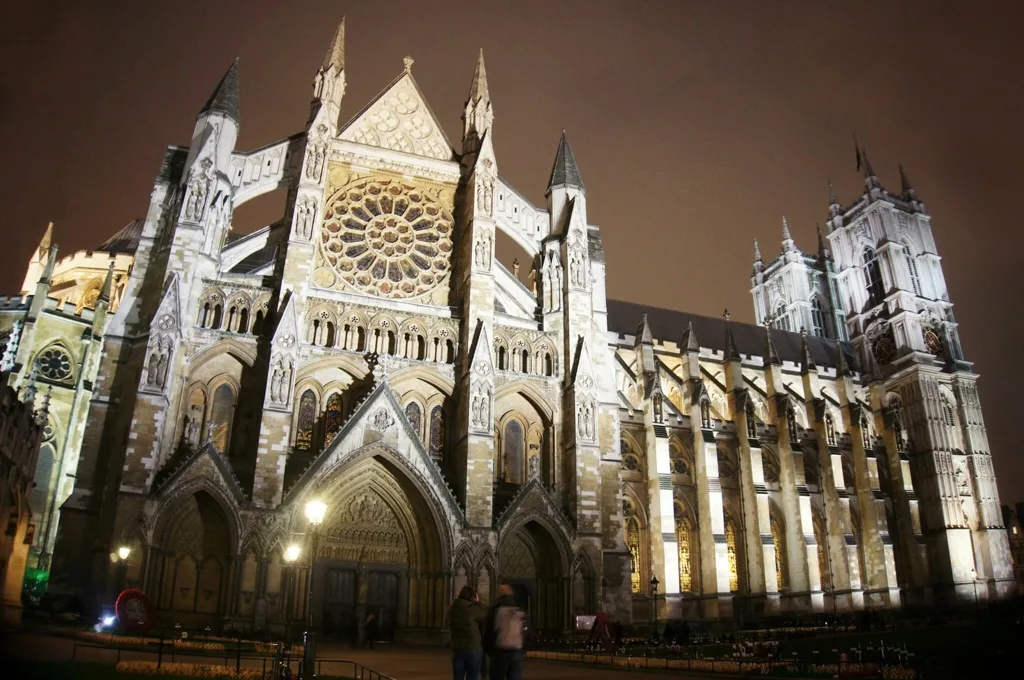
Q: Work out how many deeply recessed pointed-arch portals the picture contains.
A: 3